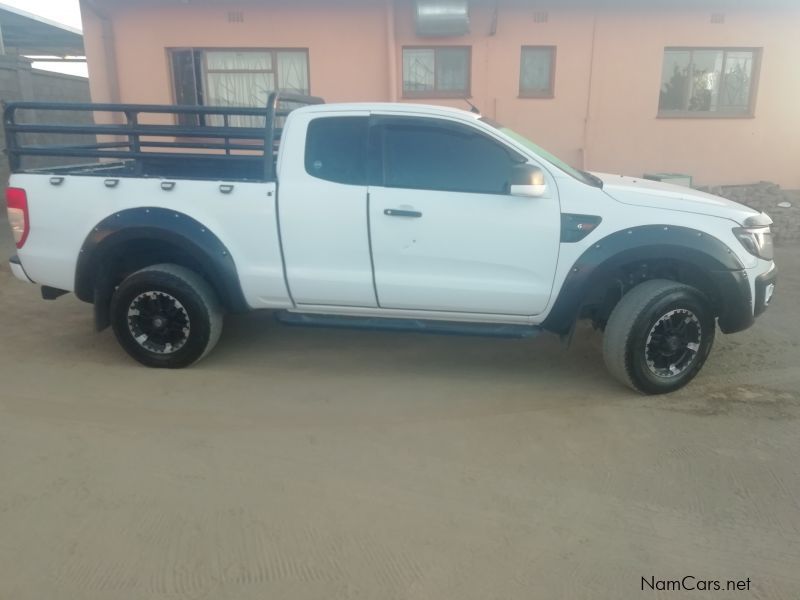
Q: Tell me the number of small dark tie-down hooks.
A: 4